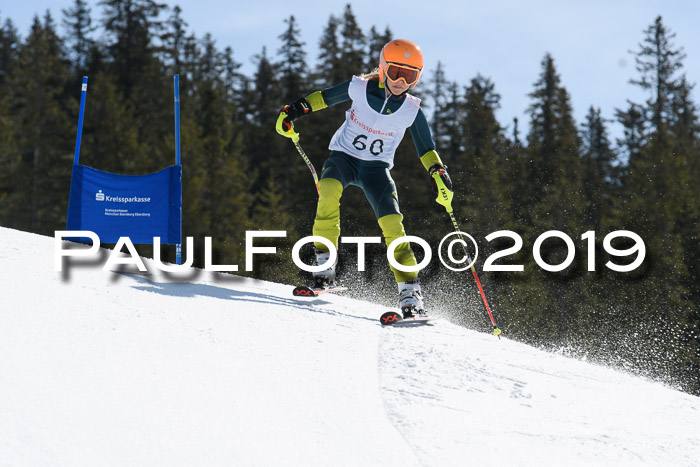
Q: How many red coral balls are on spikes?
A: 0